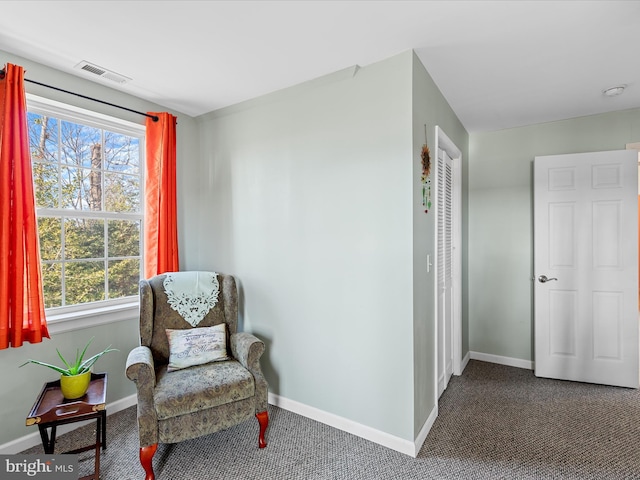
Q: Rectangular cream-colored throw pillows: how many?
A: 1